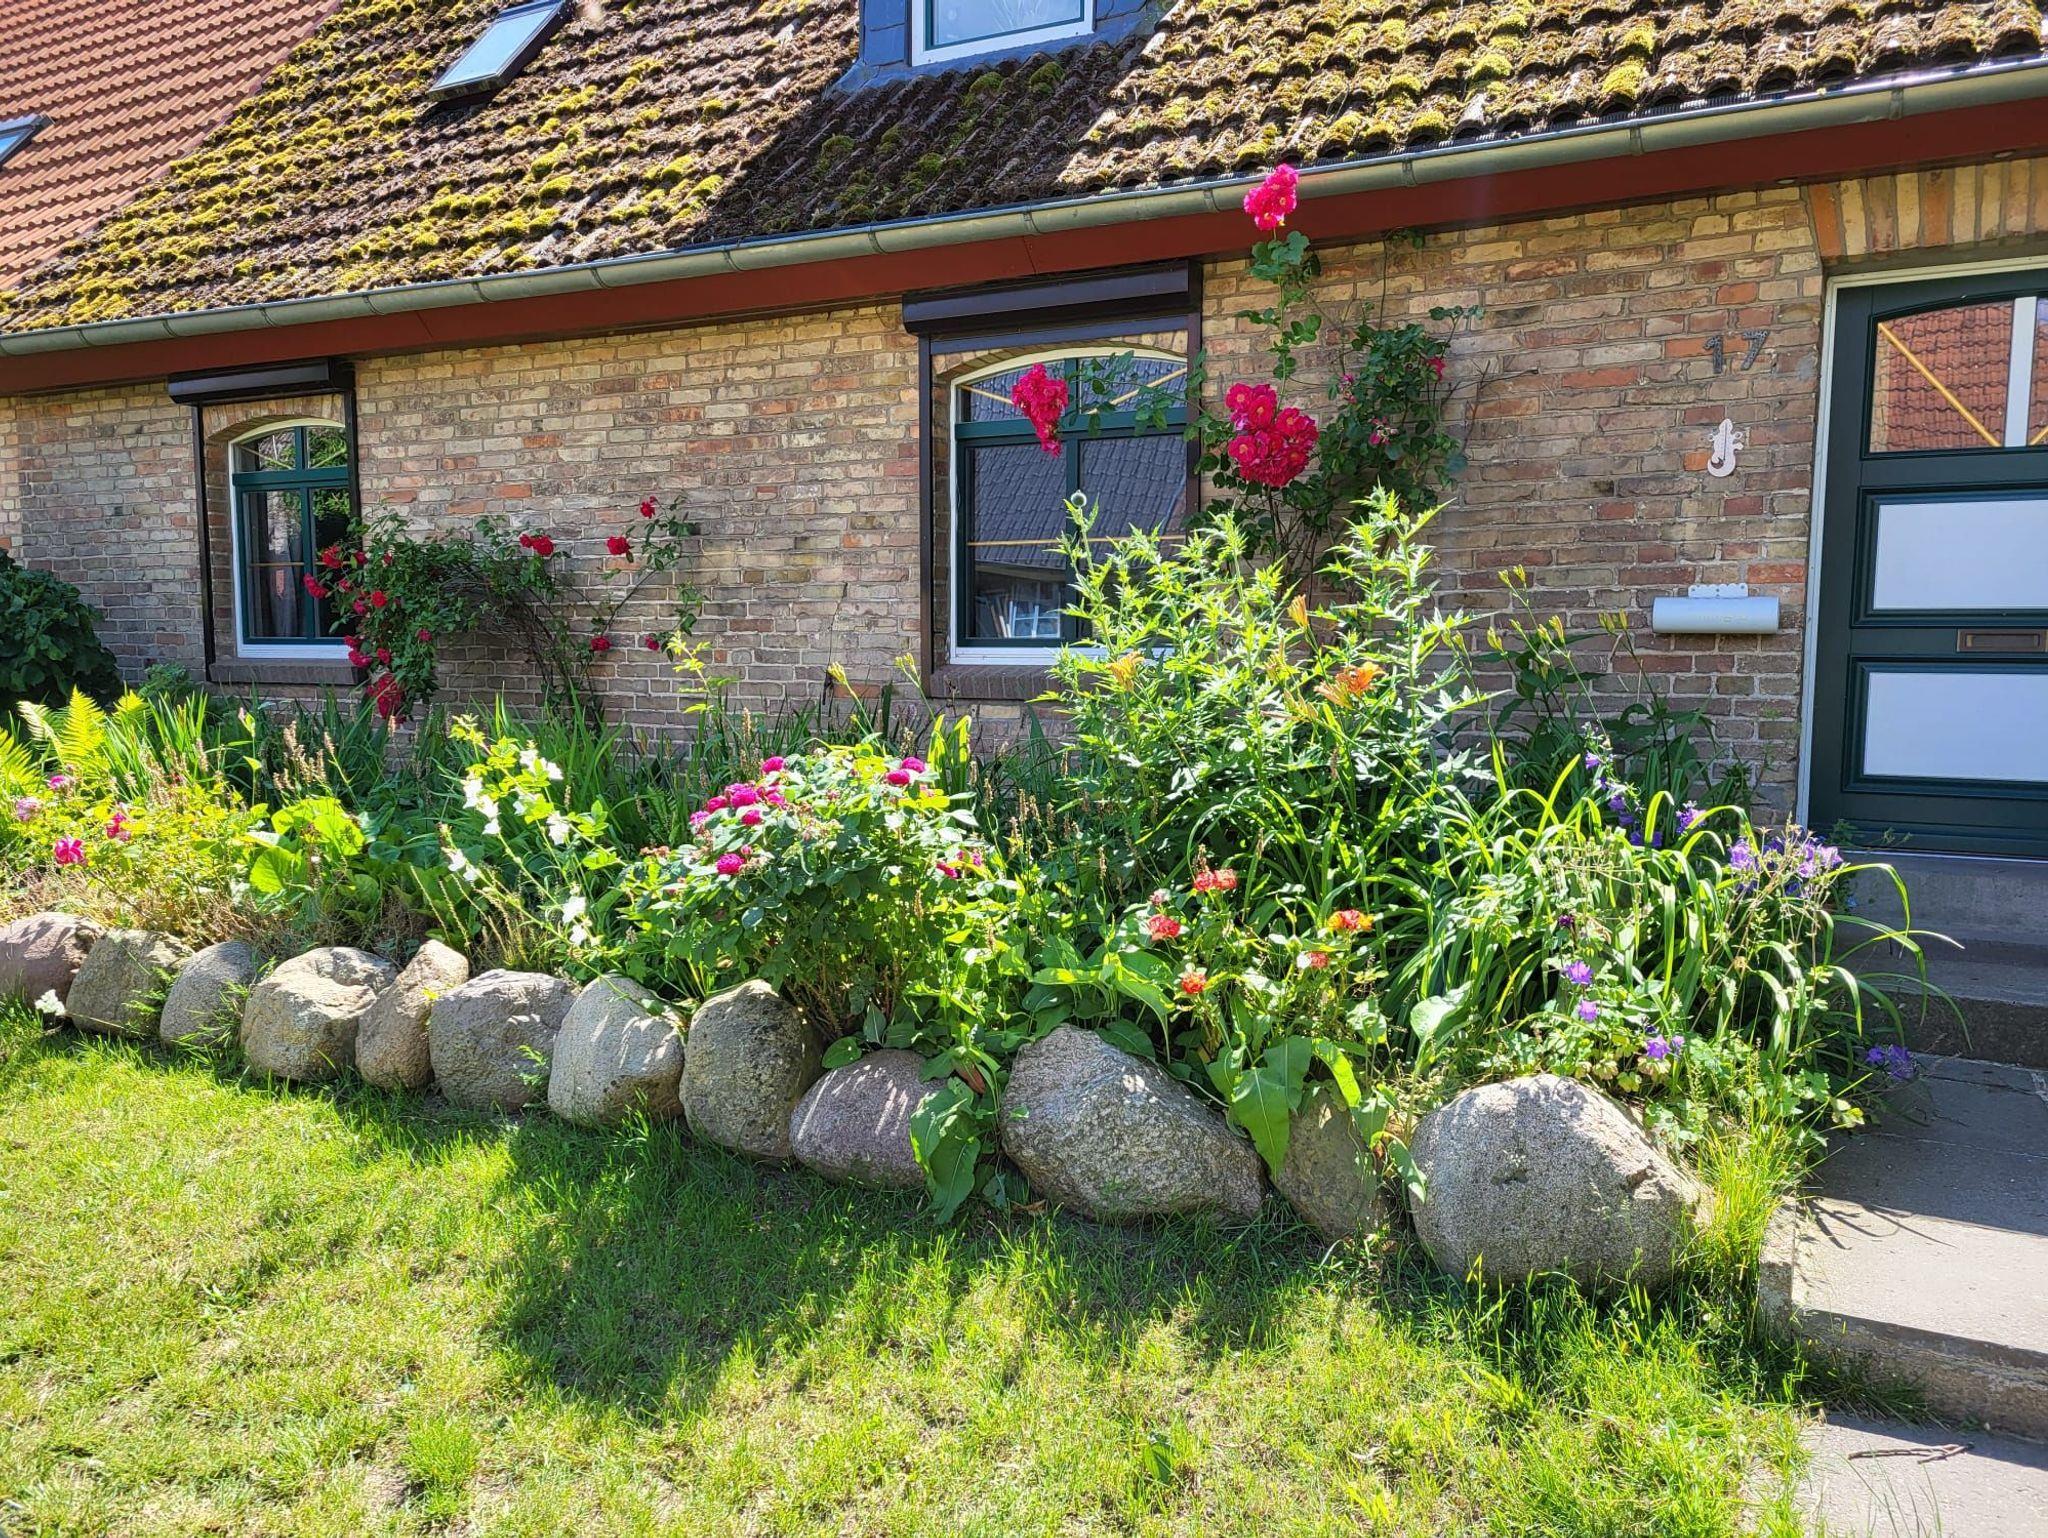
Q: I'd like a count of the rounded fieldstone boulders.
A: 12